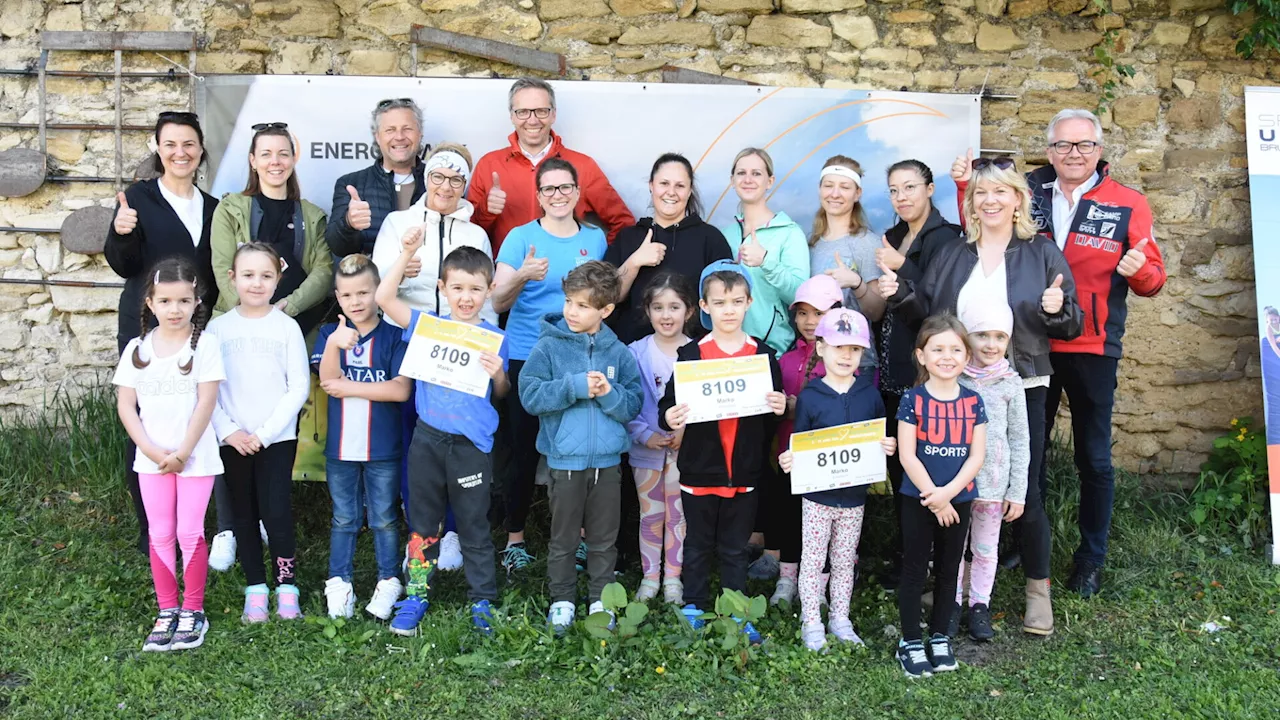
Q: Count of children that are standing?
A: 11